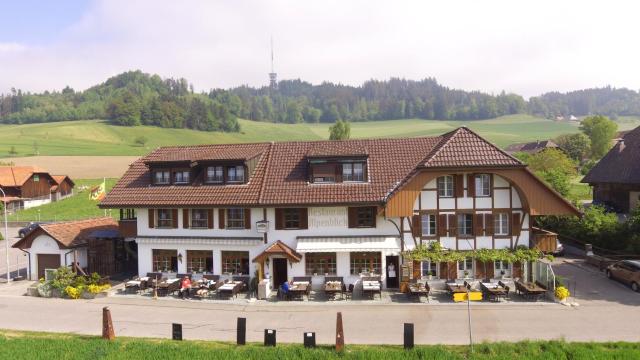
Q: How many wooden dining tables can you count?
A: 11